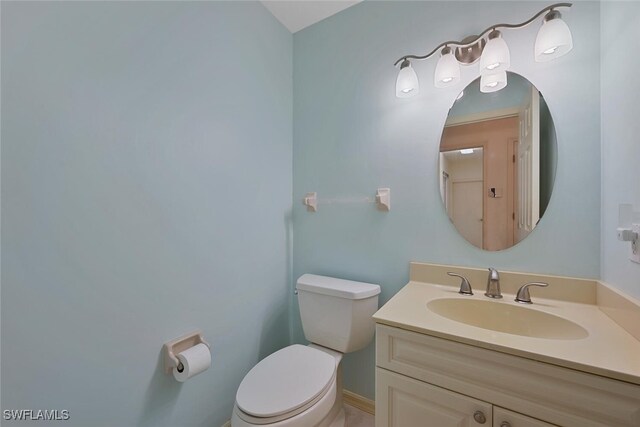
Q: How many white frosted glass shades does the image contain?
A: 4